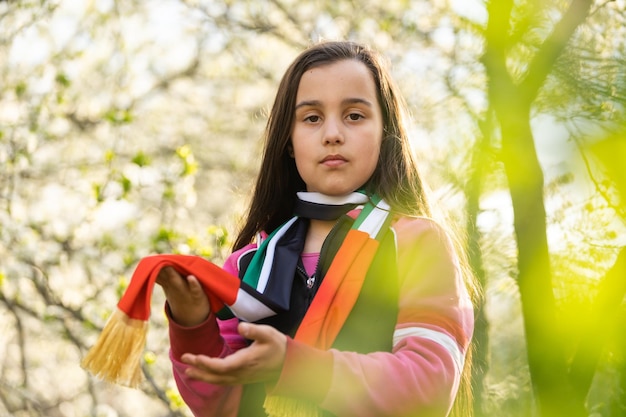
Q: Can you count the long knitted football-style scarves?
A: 1